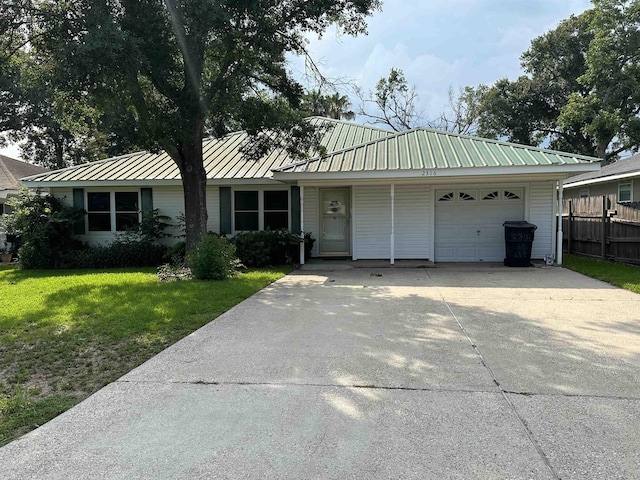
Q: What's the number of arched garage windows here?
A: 4